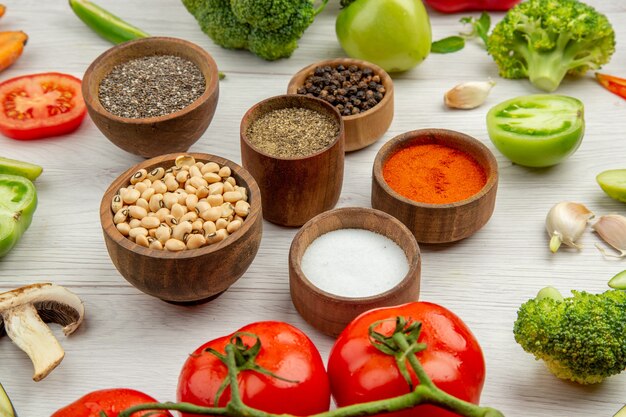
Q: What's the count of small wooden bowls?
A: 6